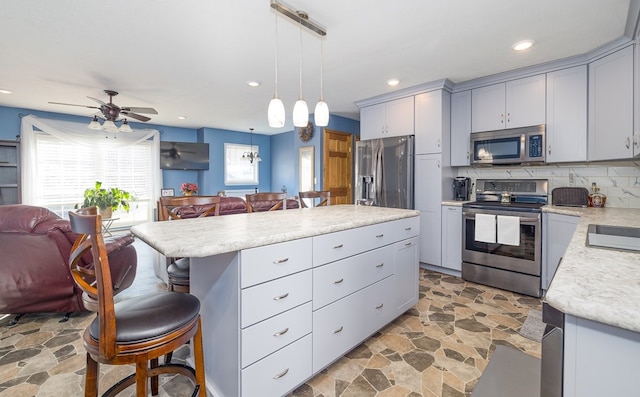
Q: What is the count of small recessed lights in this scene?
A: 5